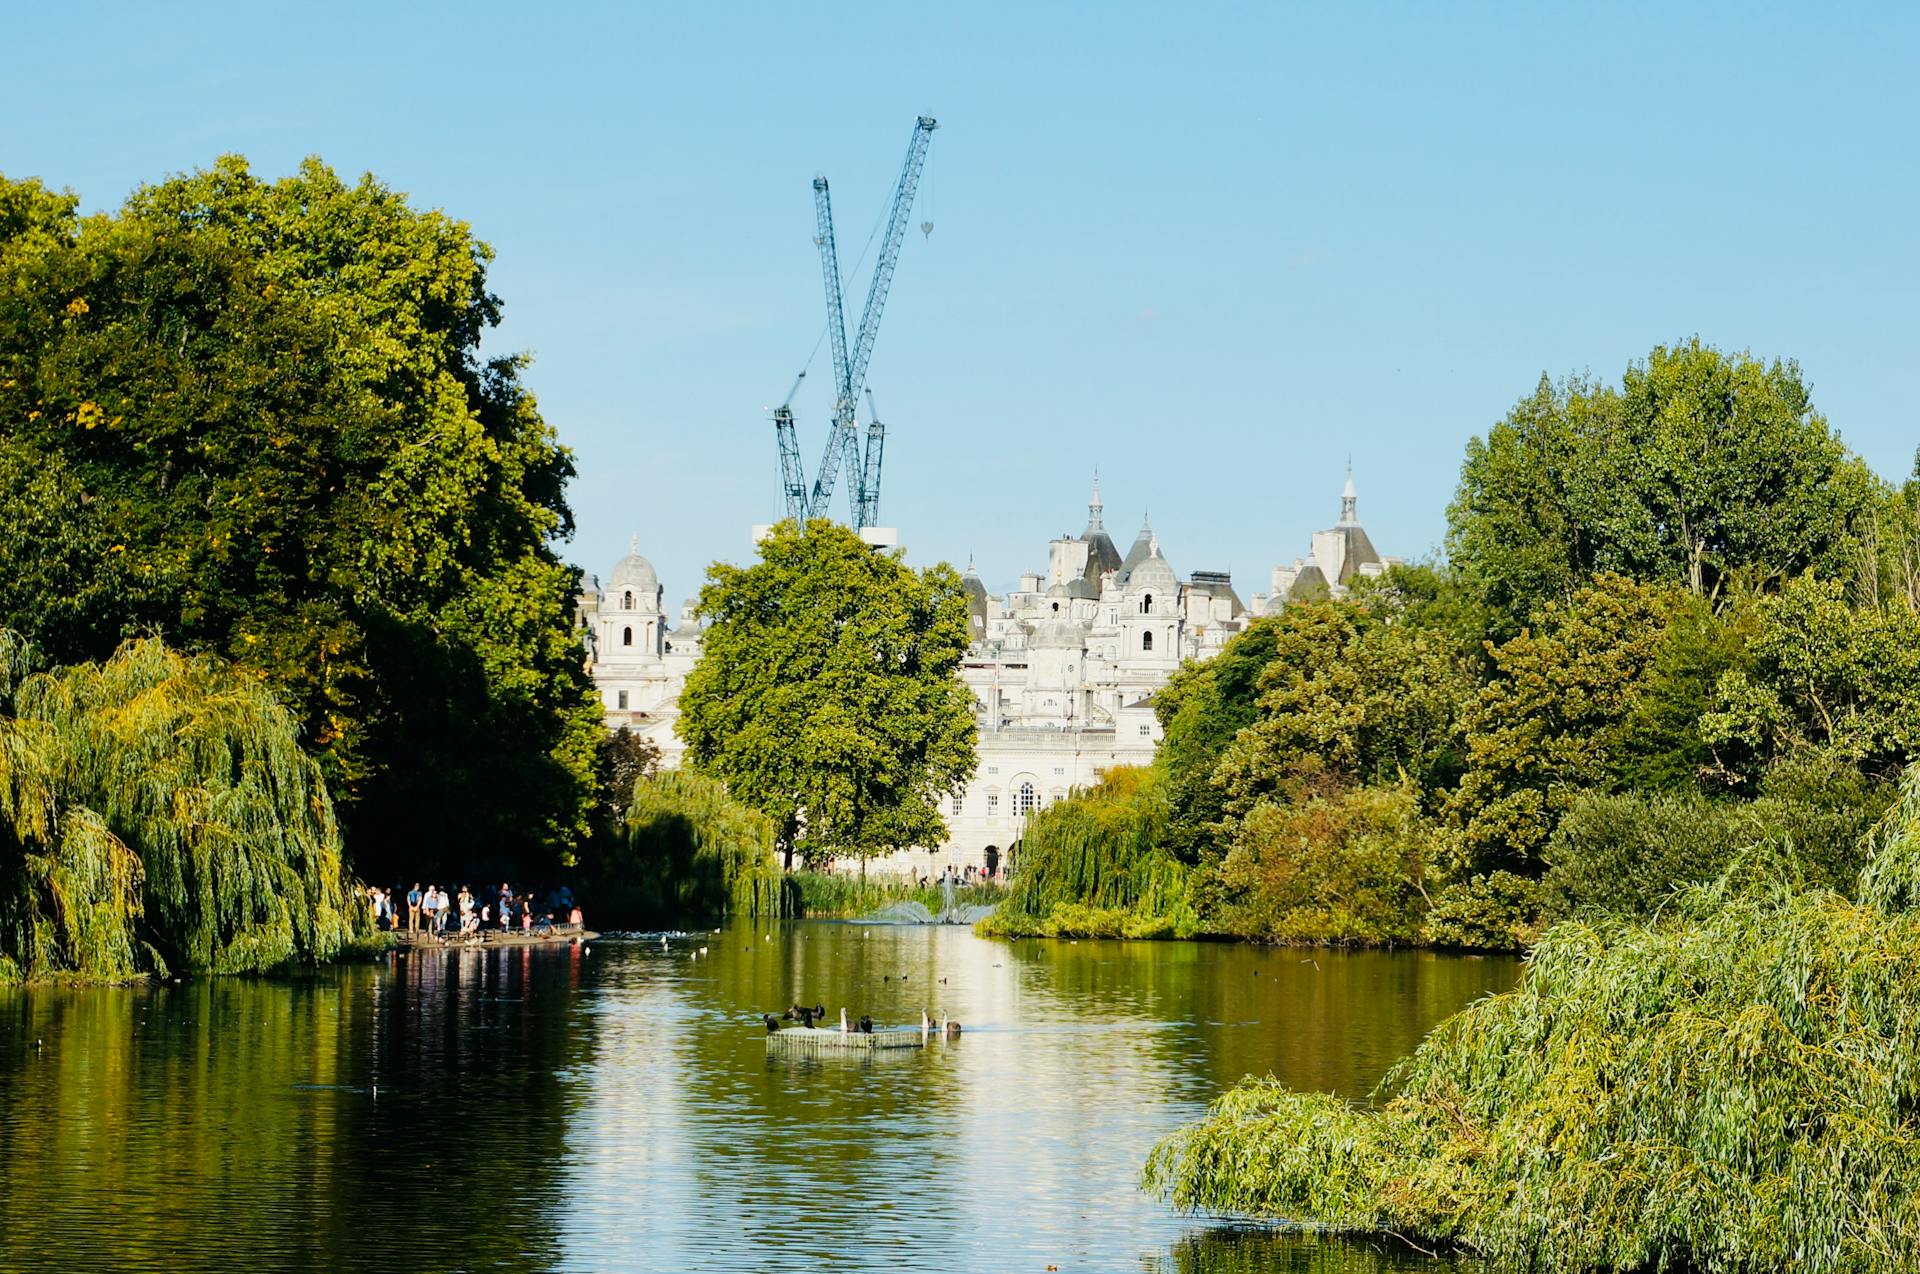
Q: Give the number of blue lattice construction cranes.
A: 2